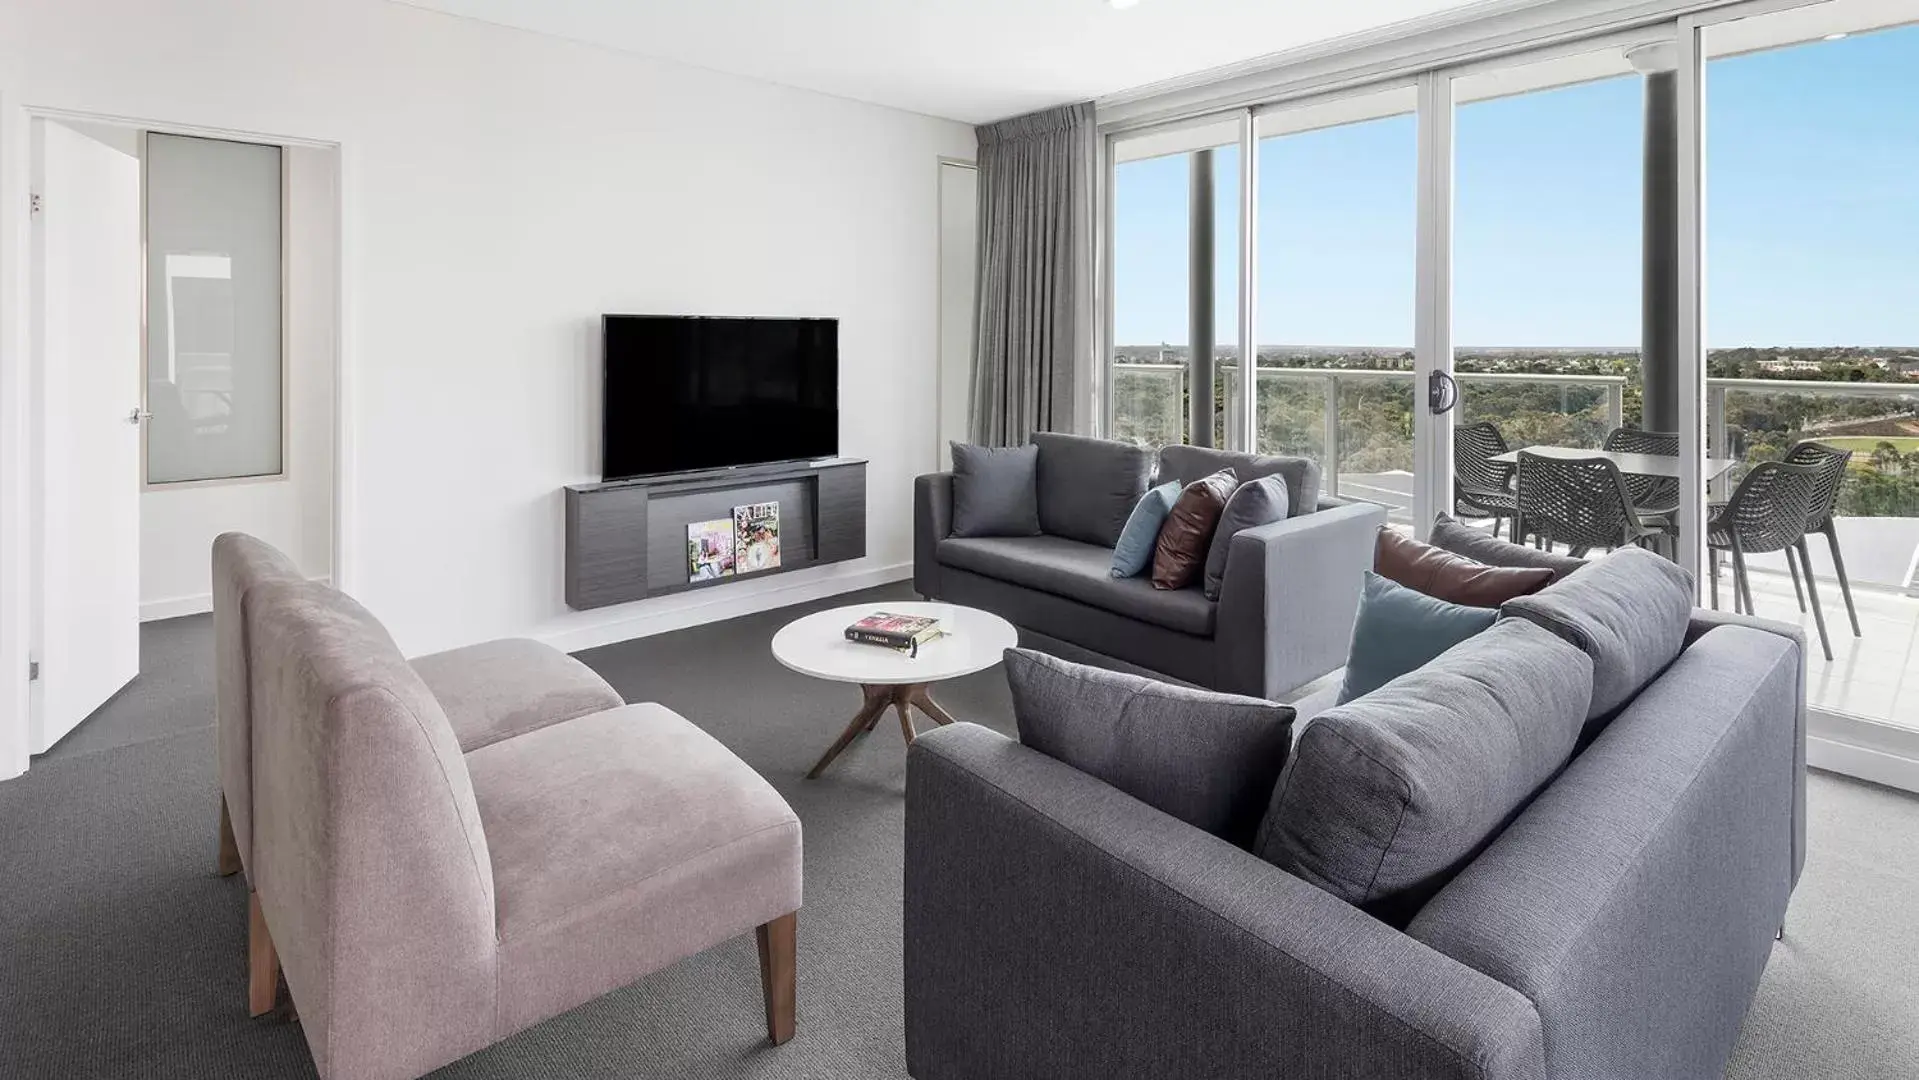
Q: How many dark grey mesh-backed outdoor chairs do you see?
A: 5